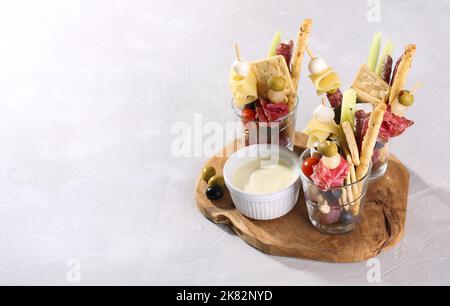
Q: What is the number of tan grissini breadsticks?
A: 3